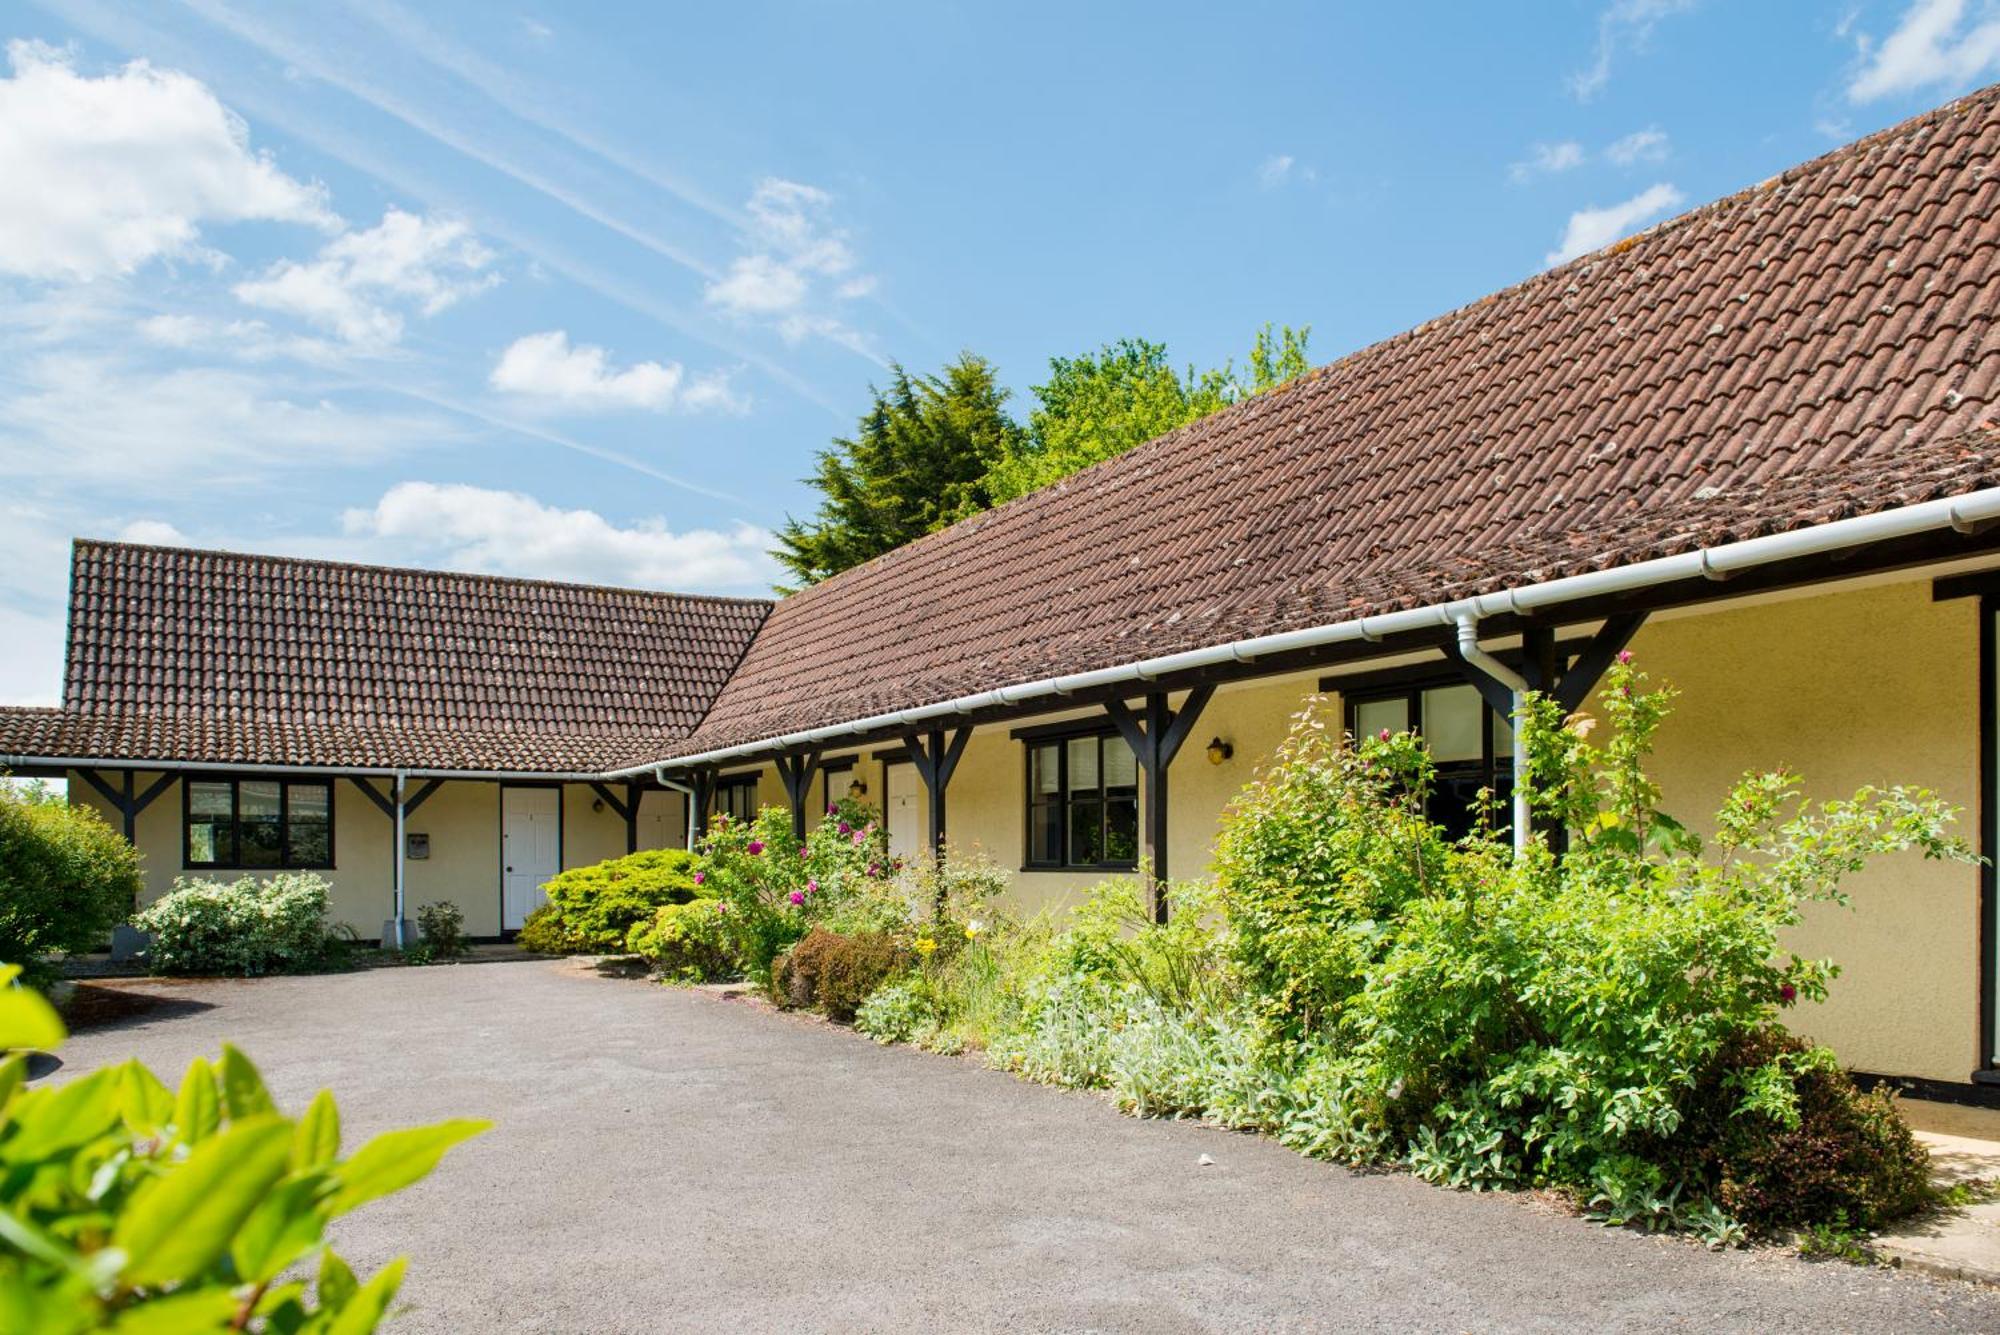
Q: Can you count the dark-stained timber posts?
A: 8